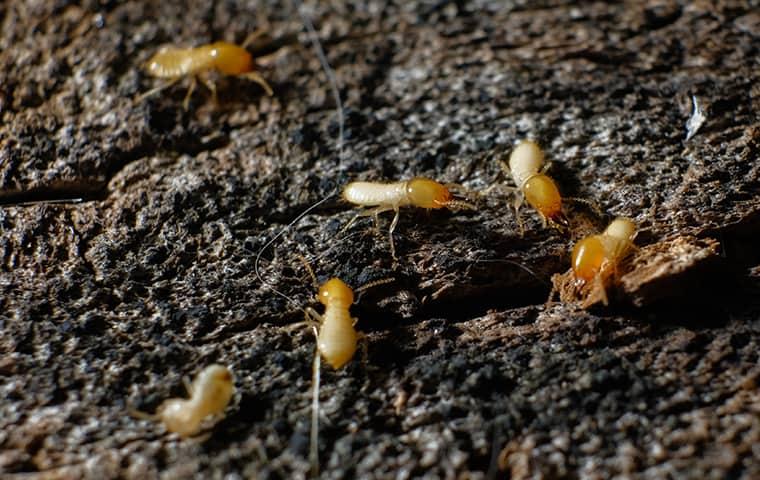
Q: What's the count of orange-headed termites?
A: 5